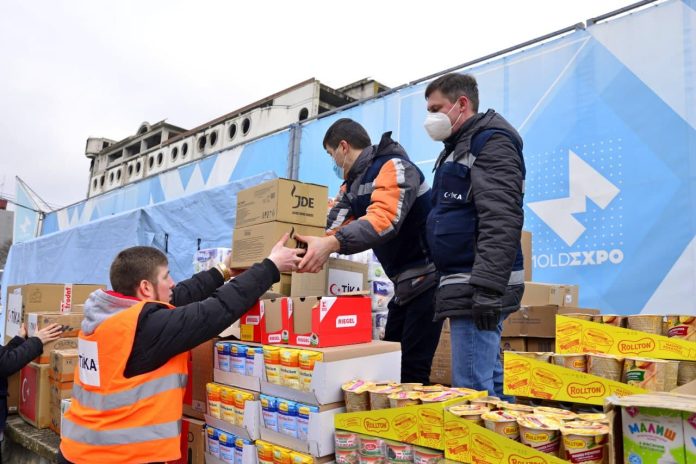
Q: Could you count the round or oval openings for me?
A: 15